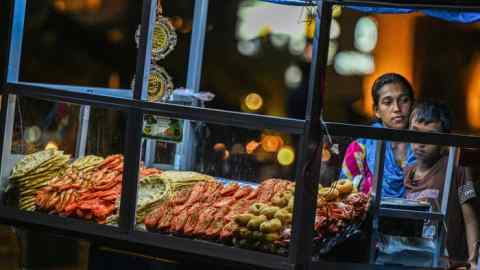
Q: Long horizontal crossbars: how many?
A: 2